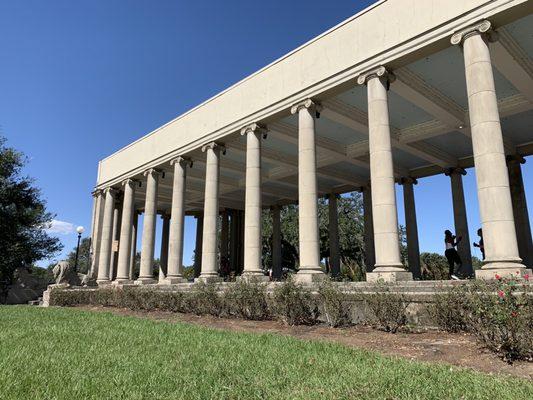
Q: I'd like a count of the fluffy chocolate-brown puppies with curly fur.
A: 0